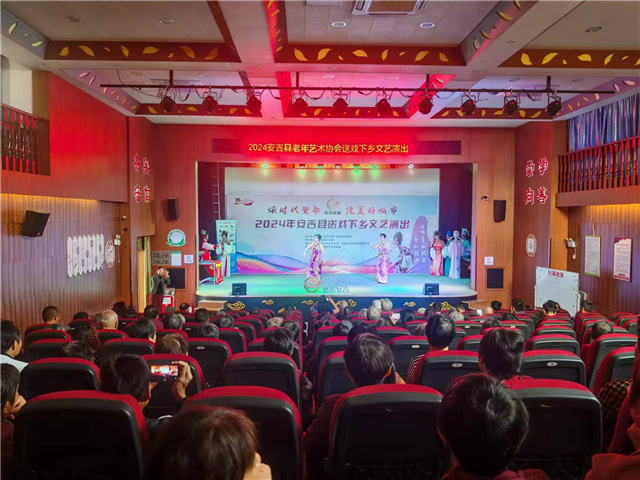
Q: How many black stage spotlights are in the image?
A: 10